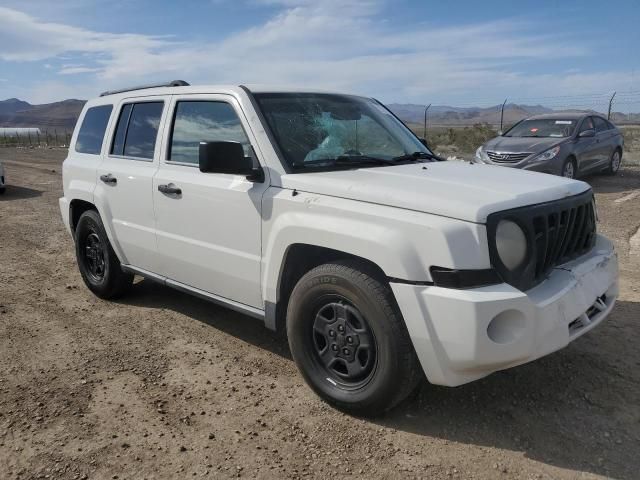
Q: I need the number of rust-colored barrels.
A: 0